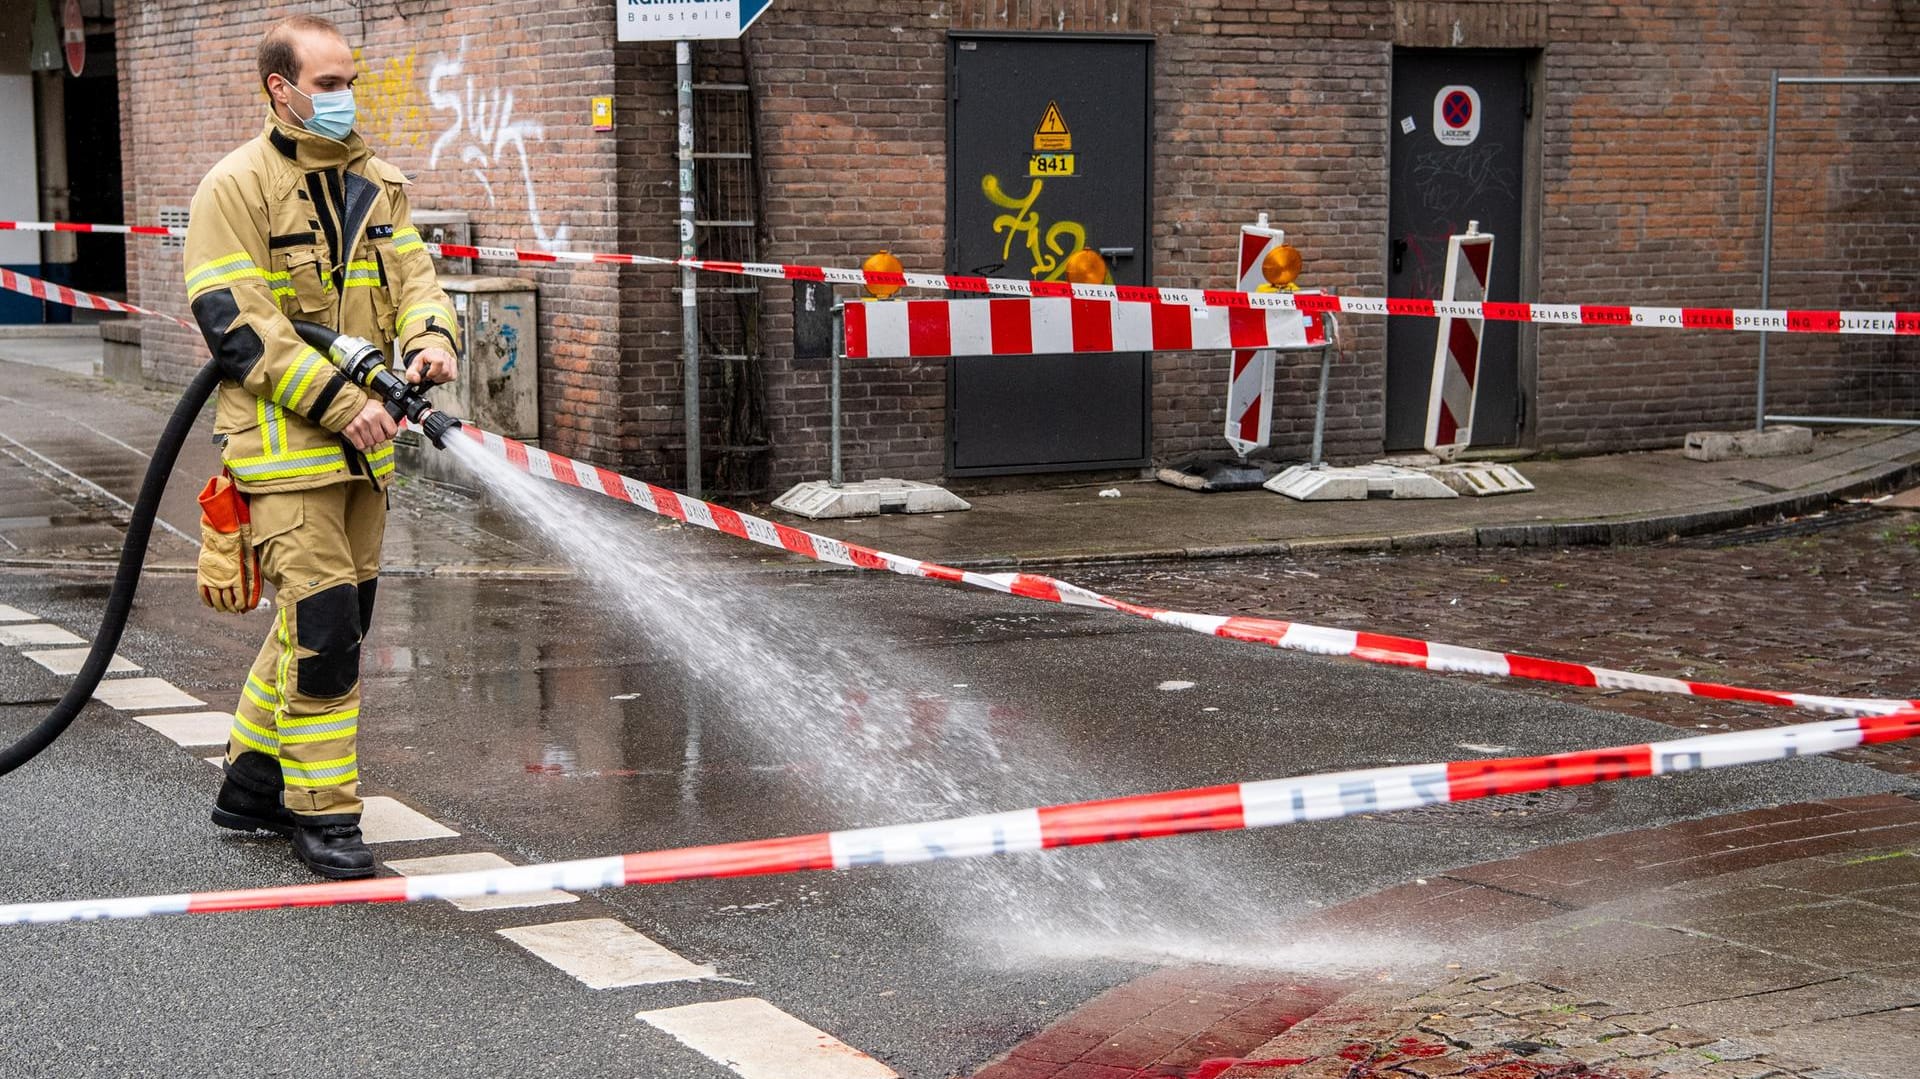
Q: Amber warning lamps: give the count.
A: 3